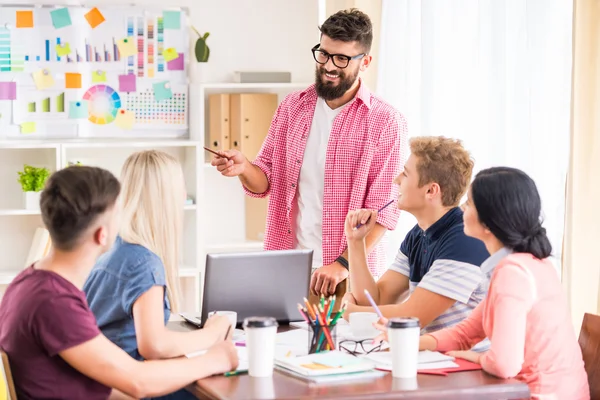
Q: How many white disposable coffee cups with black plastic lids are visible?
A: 2